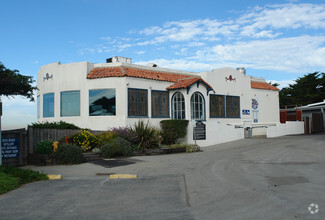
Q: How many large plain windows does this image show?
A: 3